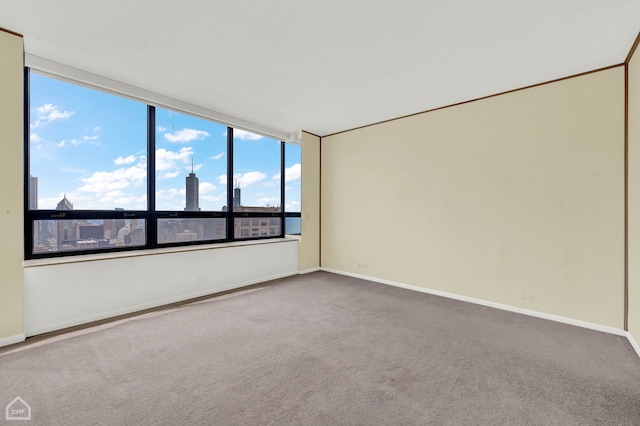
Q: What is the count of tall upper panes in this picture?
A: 4